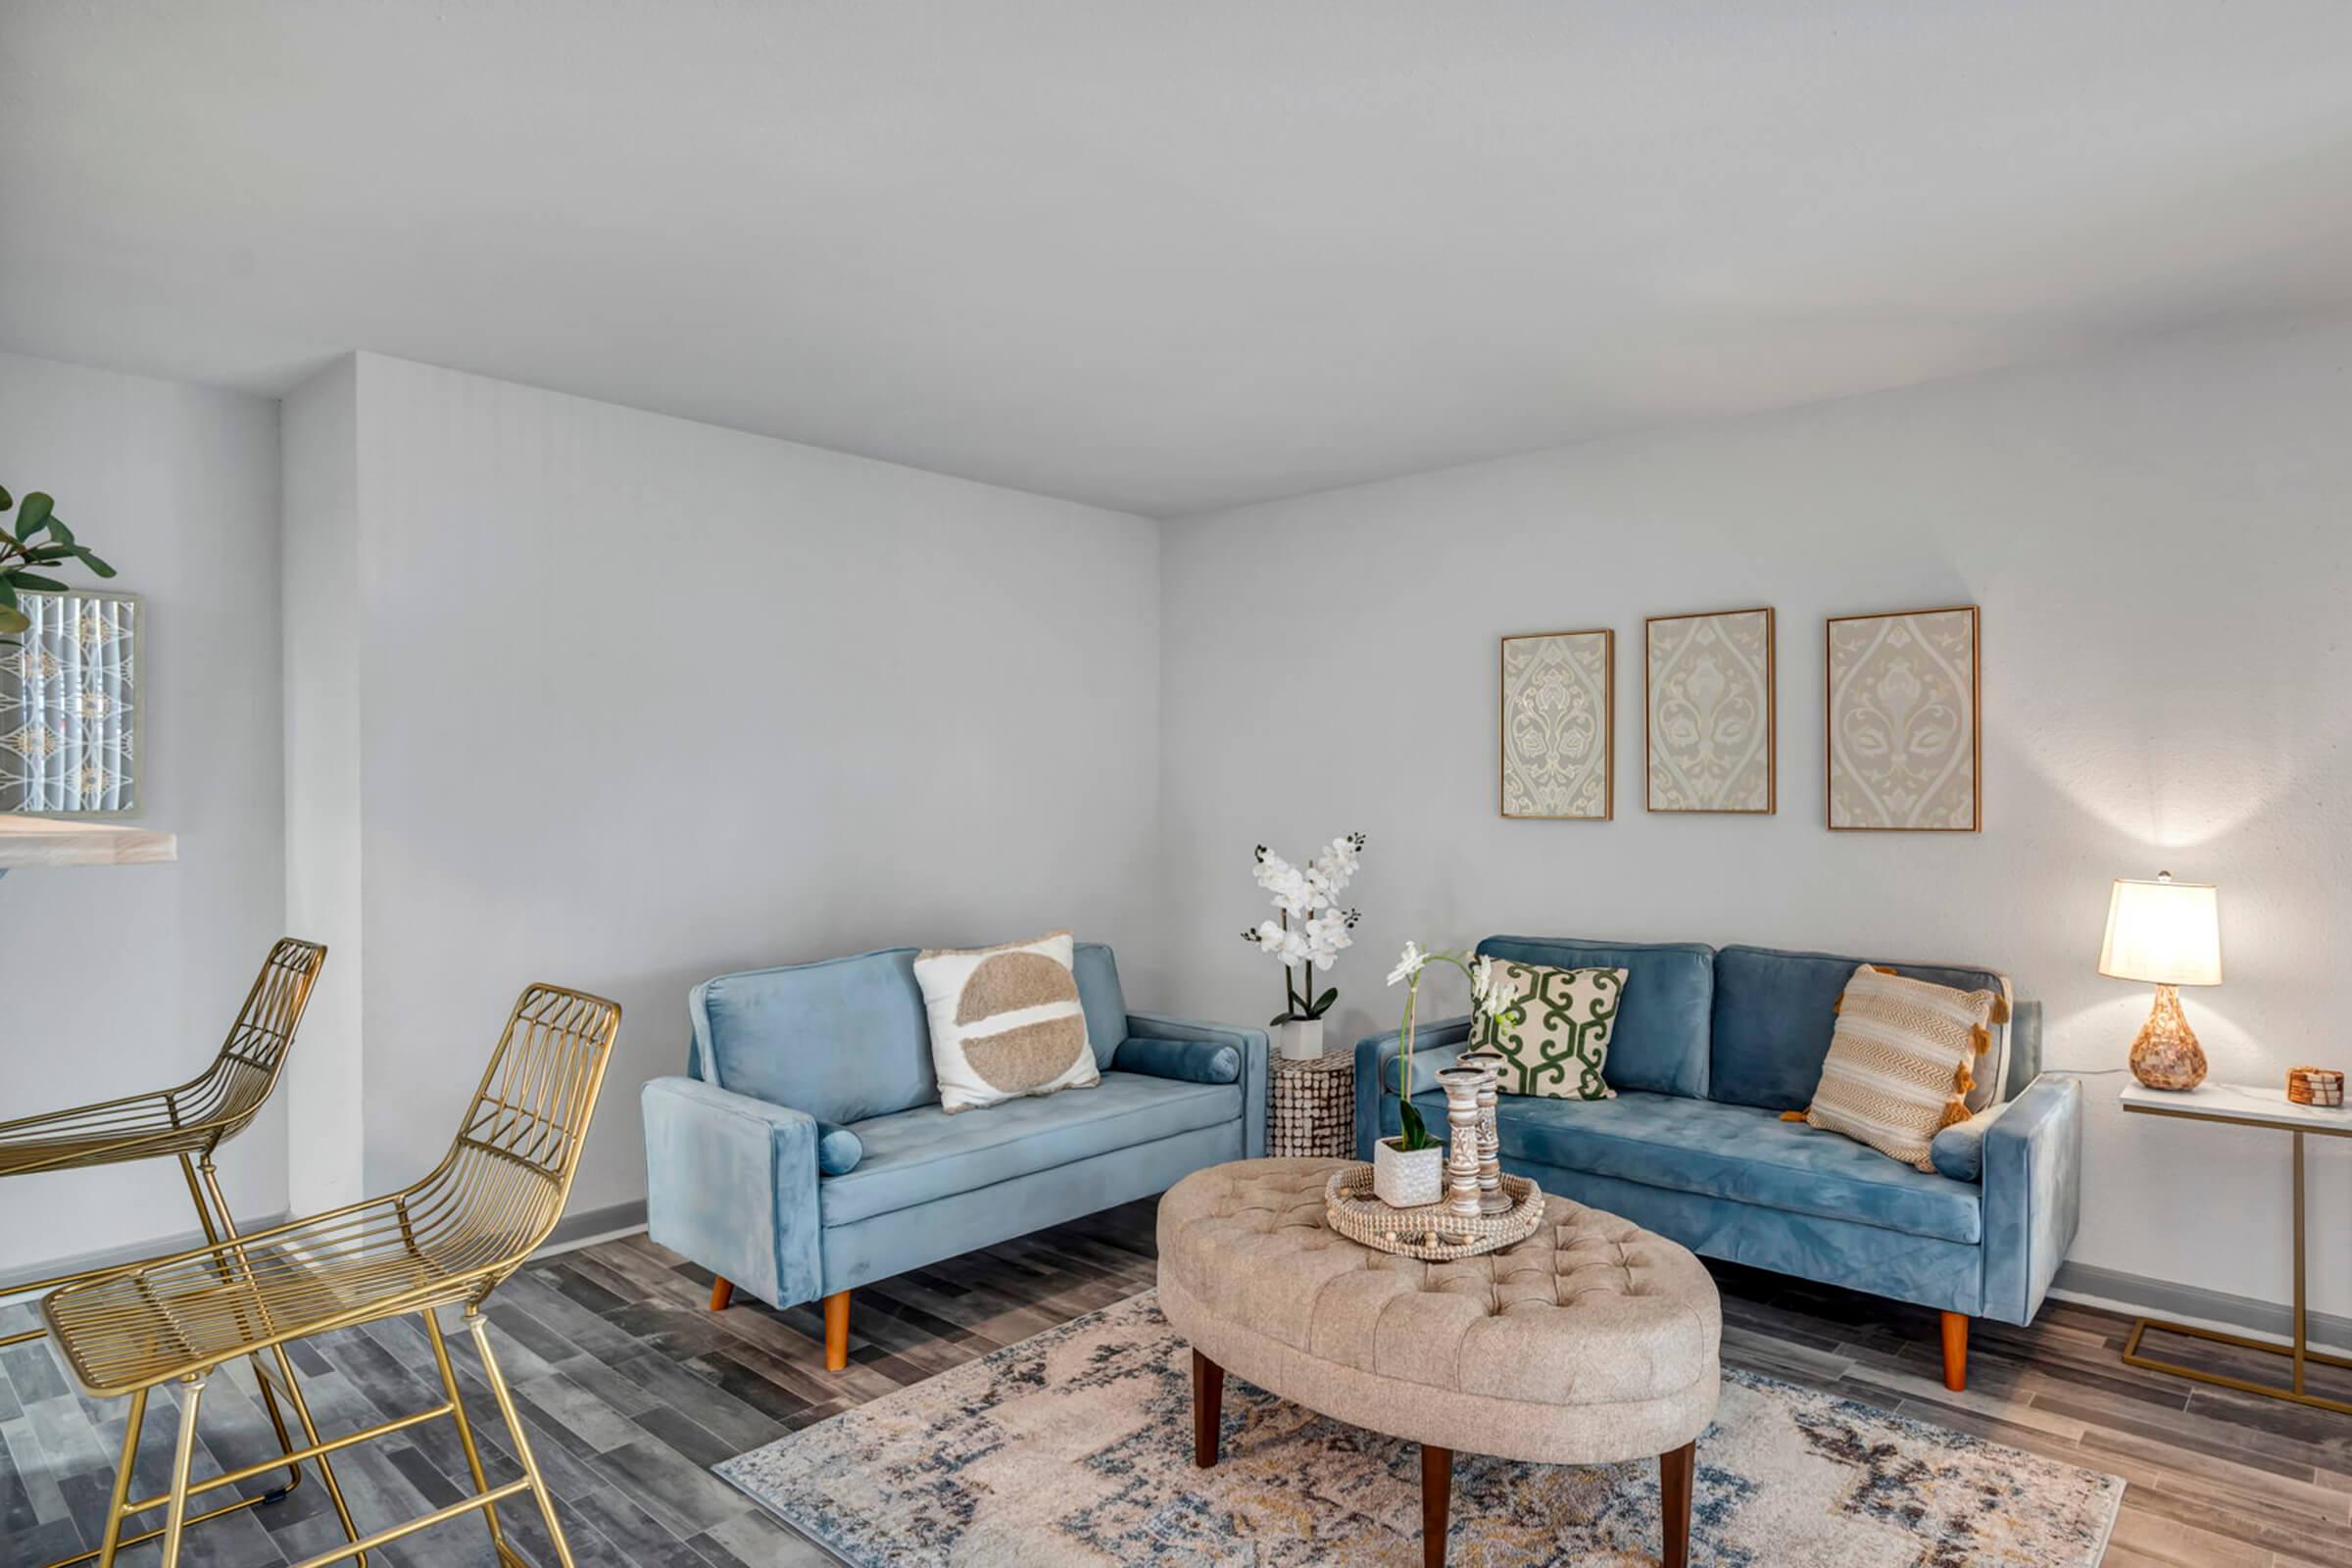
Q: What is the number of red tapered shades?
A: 0